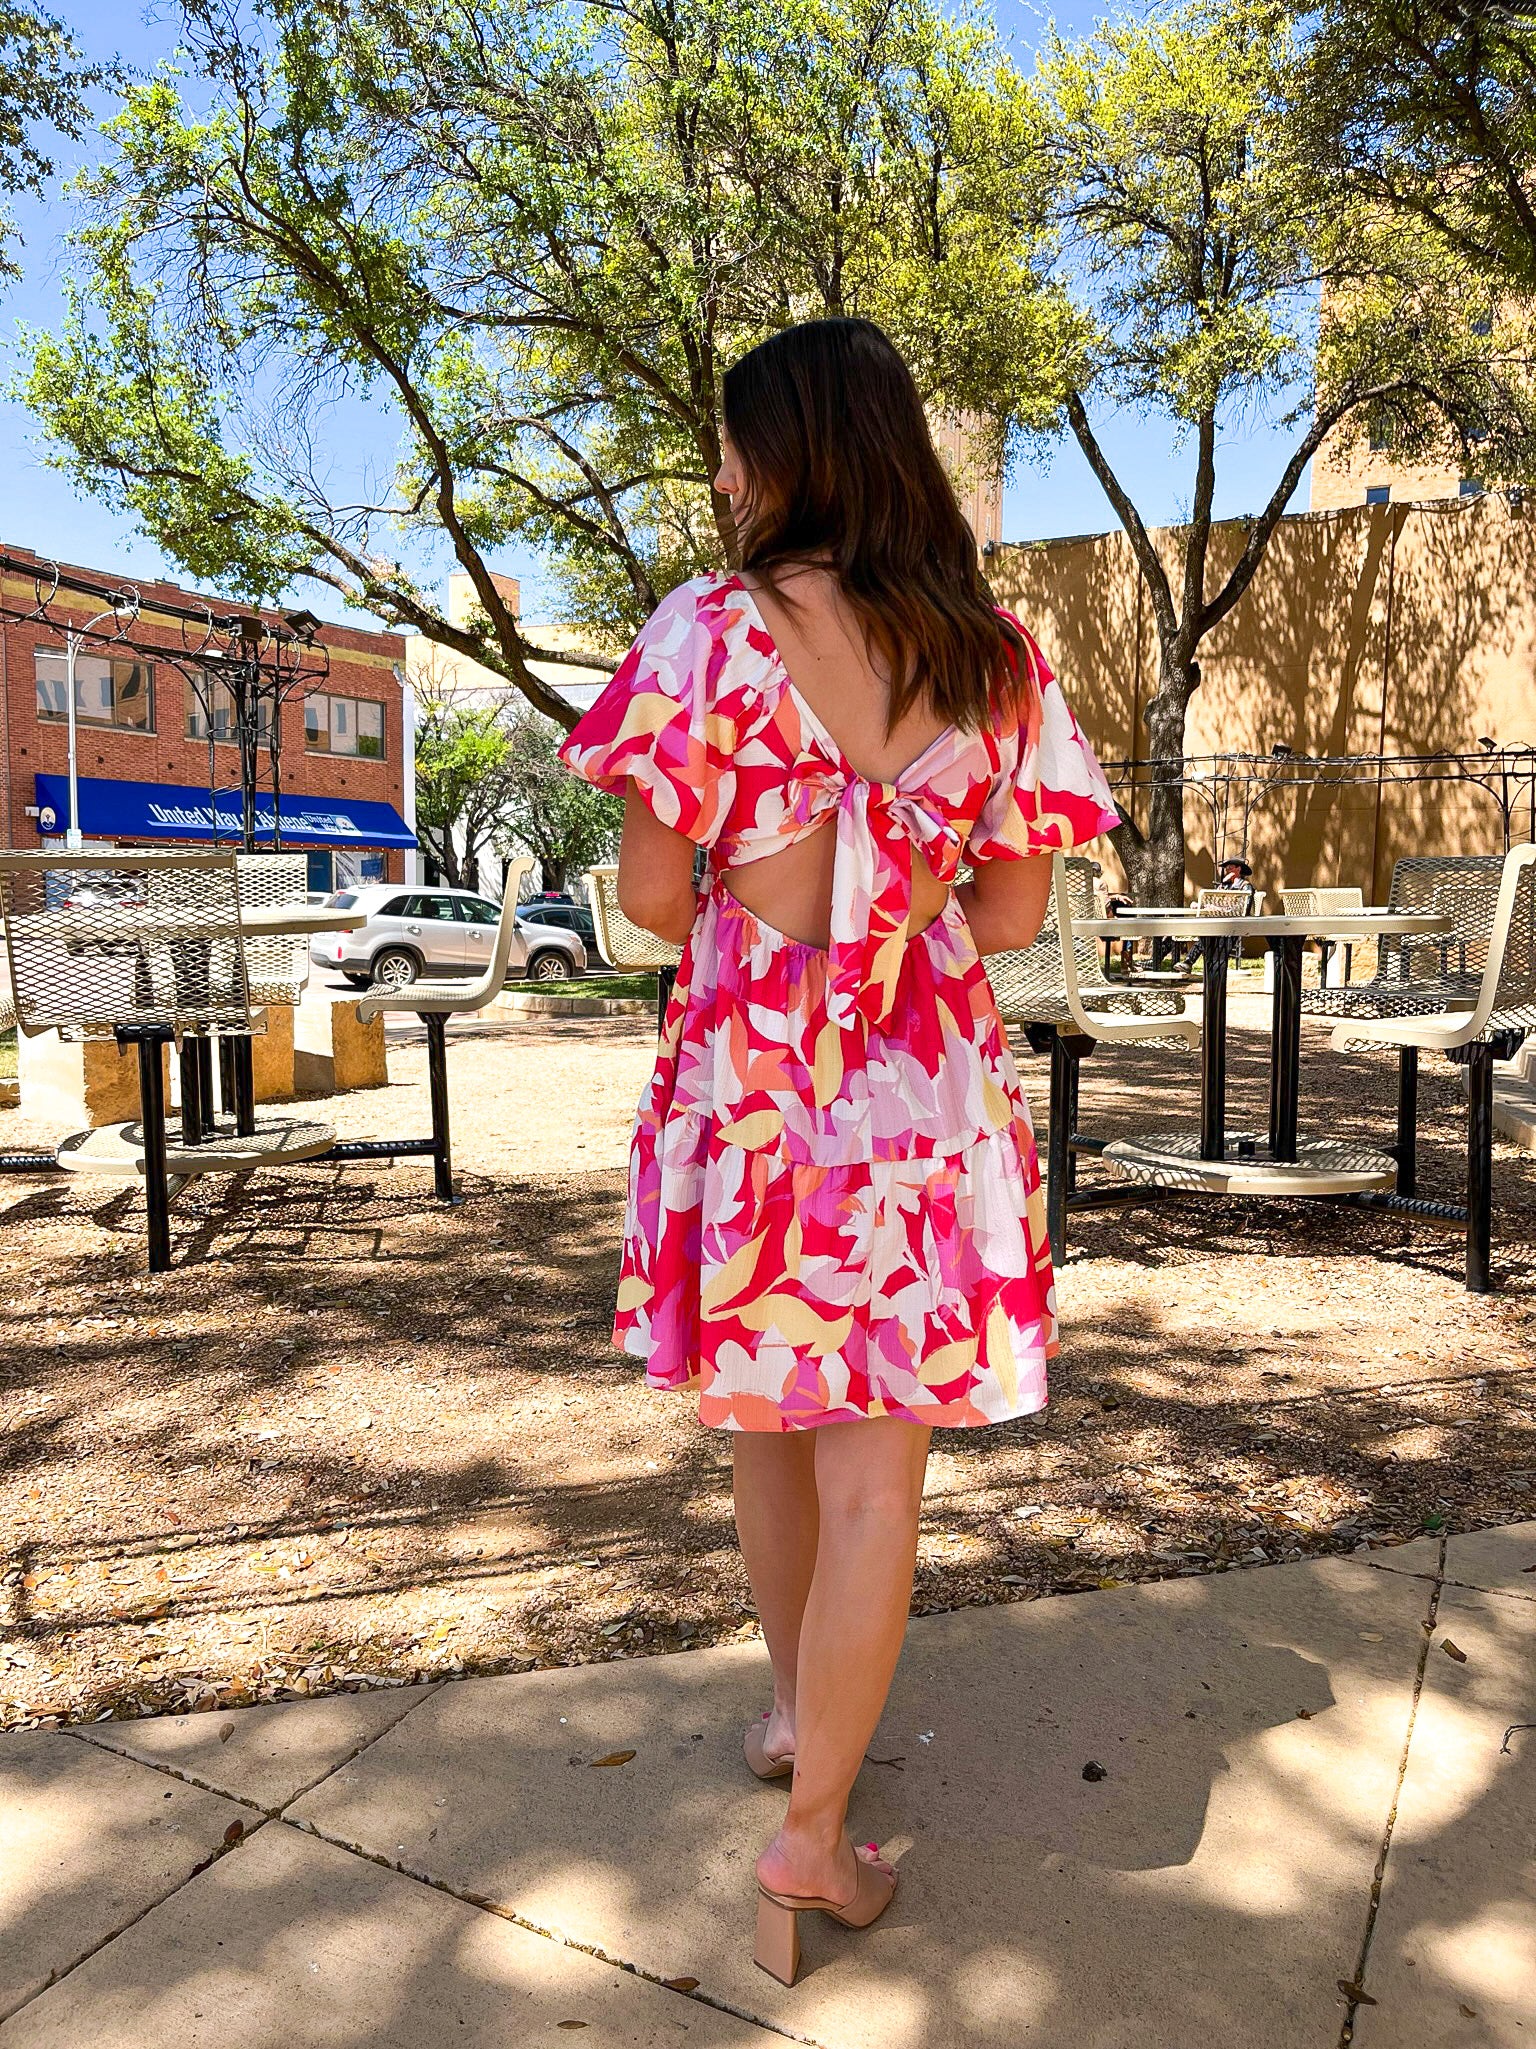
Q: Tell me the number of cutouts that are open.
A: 2